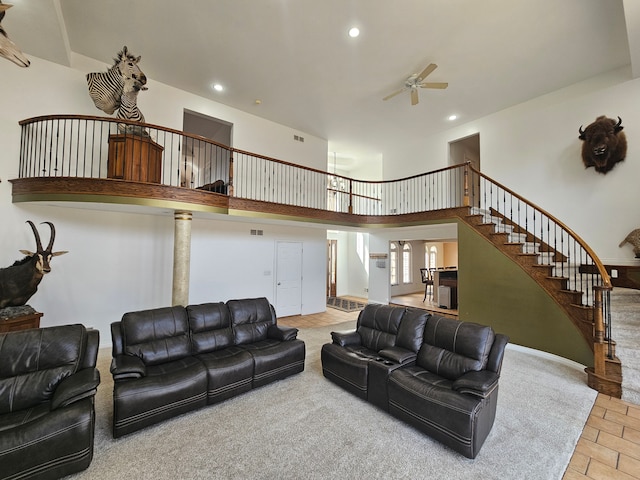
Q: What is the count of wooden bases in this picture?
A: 2